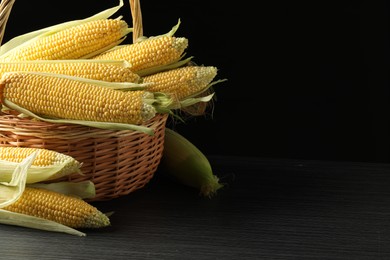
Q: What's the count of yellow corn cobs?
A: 7